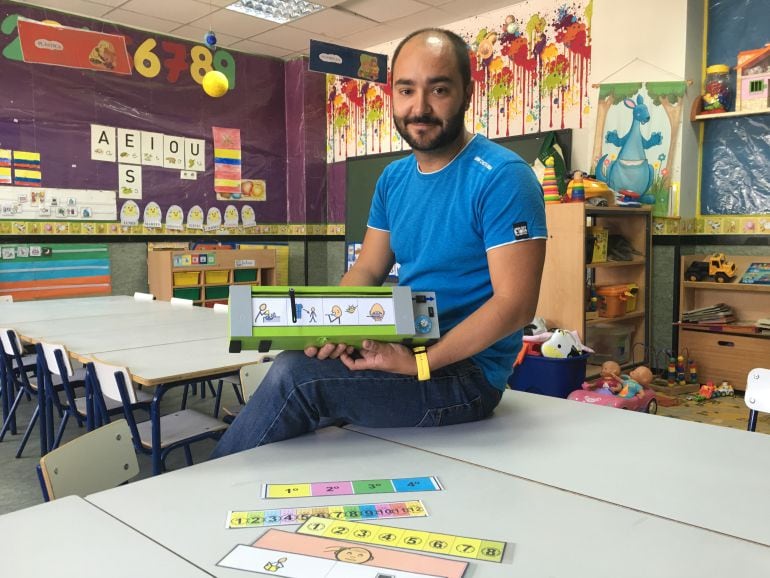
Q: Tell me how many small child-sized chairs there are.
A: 10